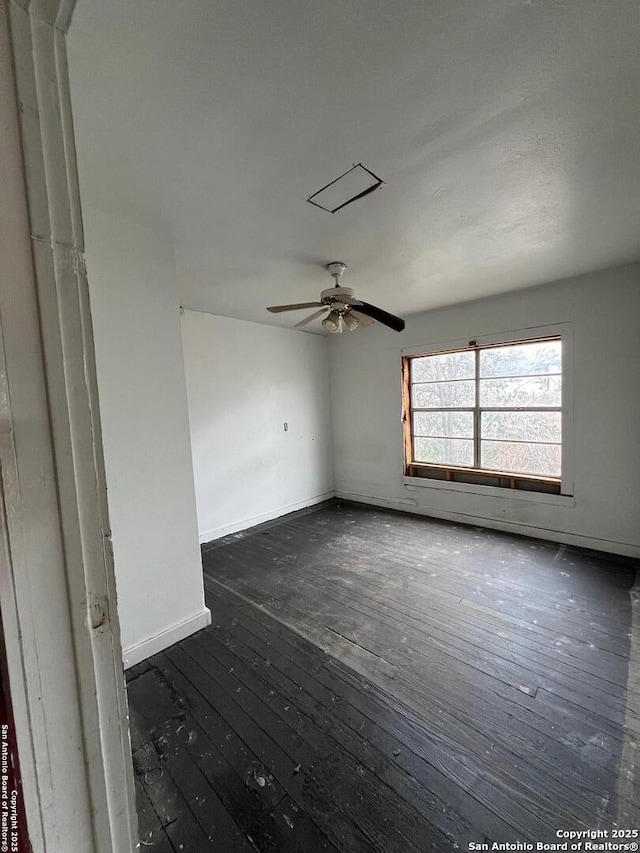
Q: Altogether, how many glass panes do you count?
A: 8